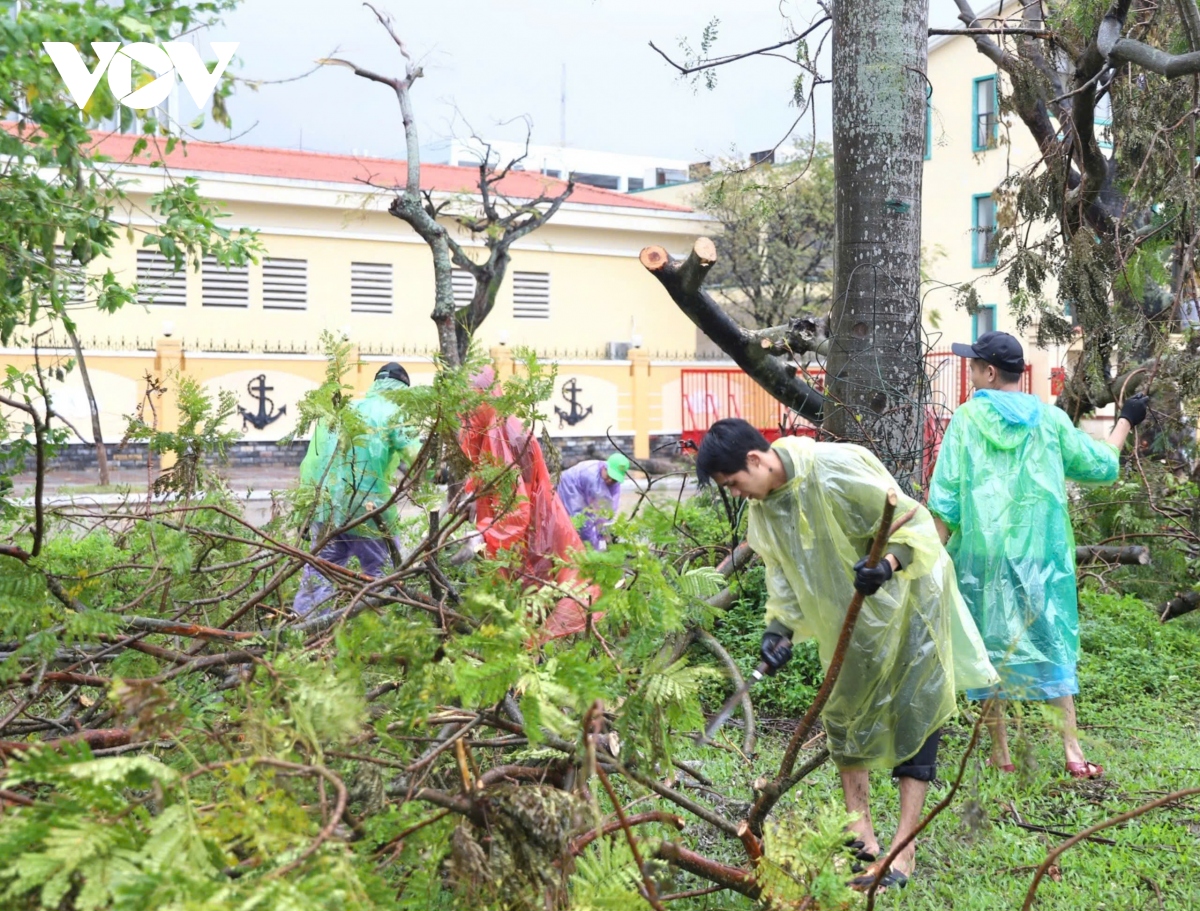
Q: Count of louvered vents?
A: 7